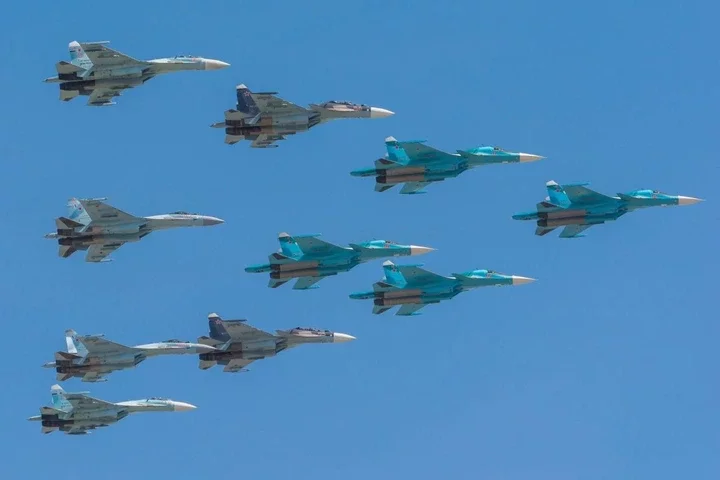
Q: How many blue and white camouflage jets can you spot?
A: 4